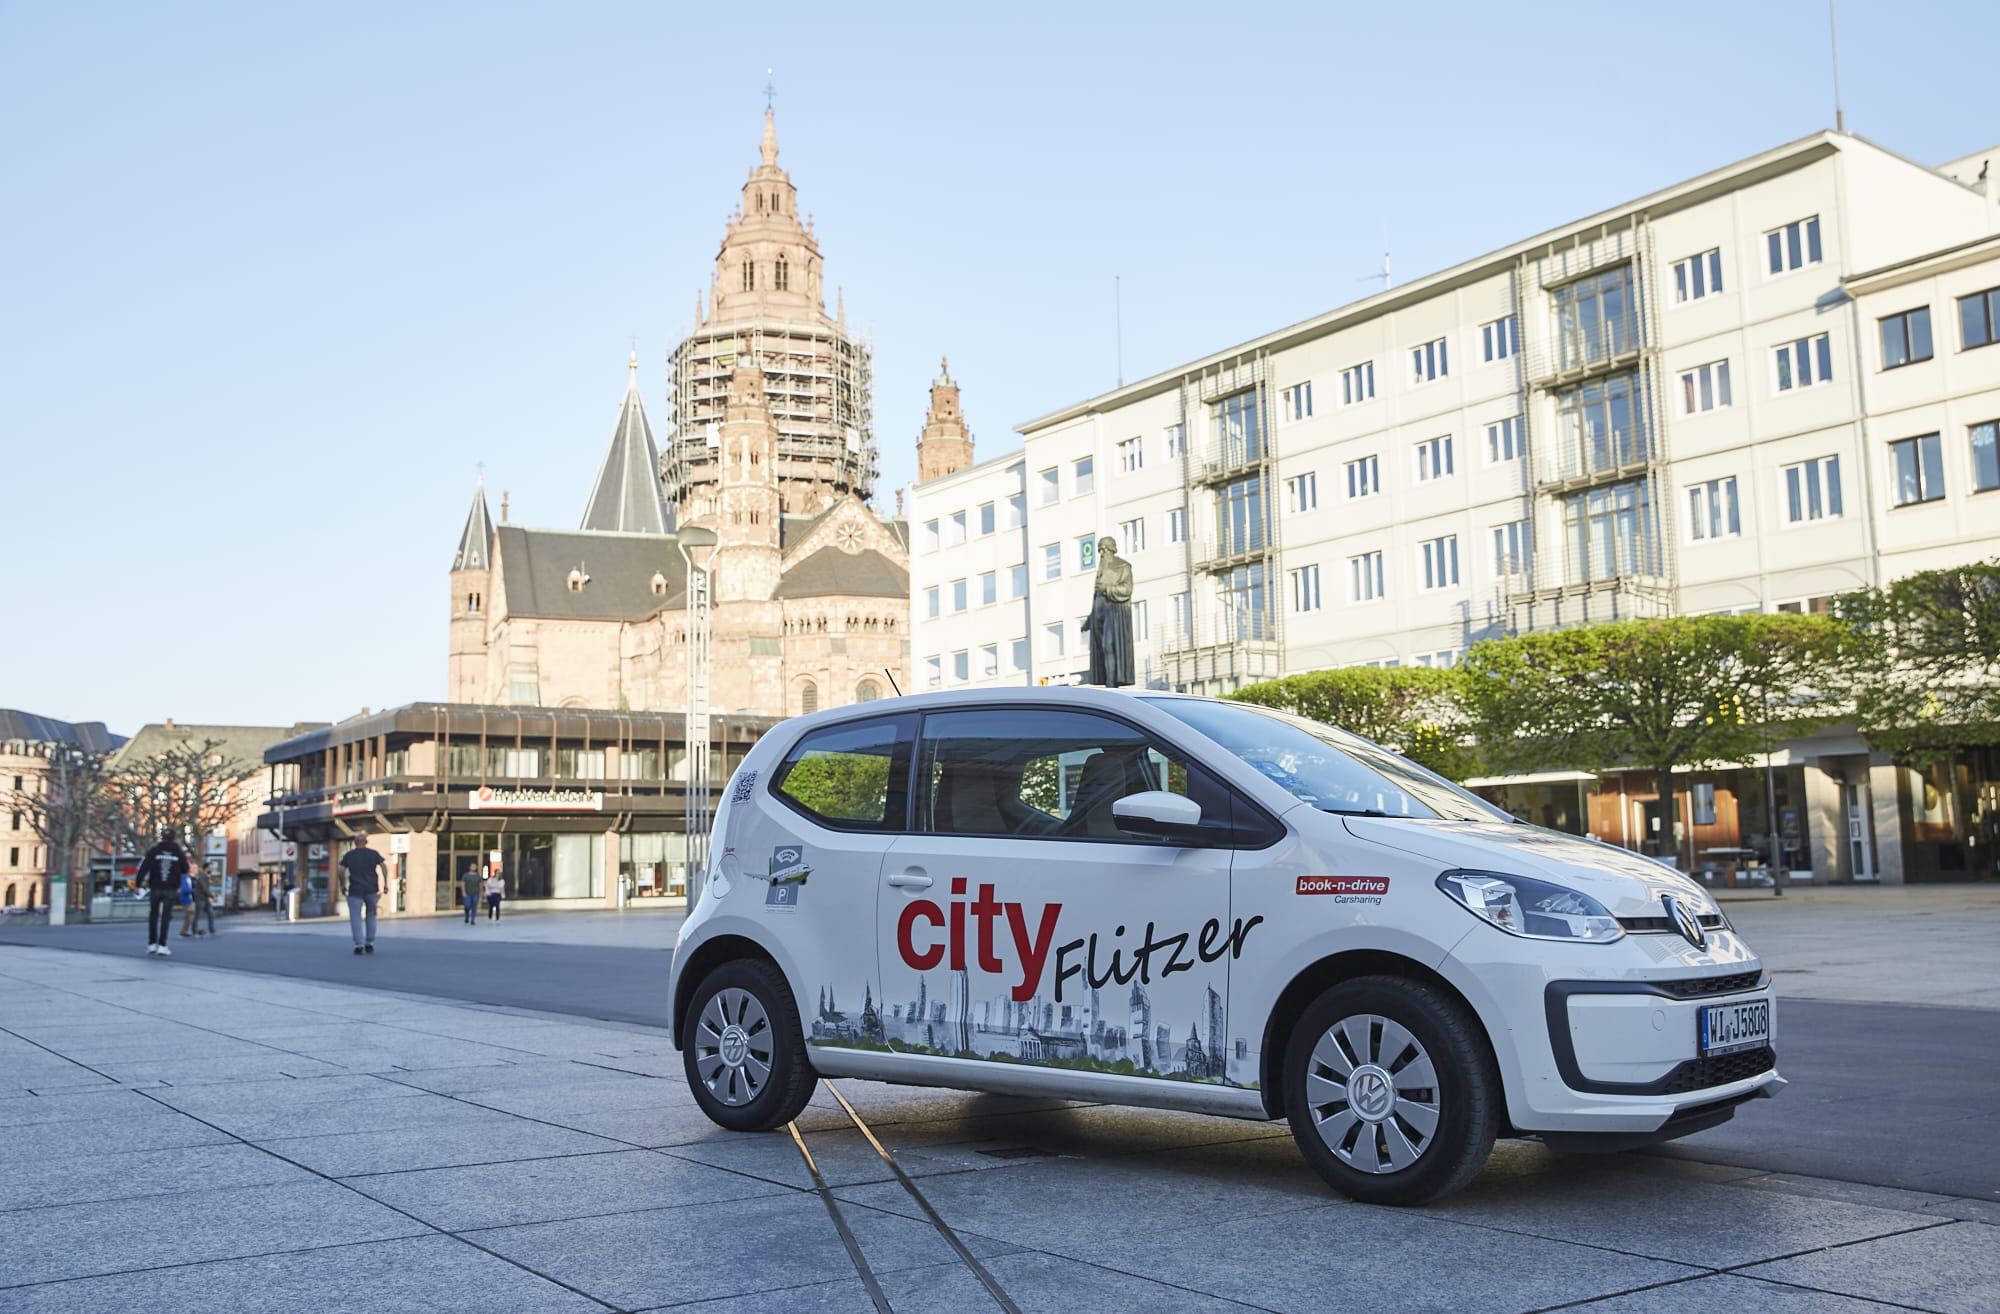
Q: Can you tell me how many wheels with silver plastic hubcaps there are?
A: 2